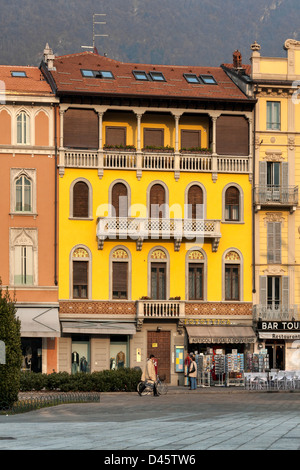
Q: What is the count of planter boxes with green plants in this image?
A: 3